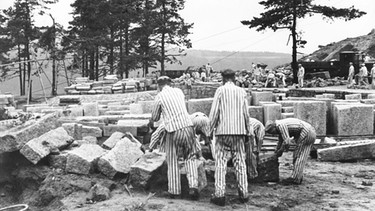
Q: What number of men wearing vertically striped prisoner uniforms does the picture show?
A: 5